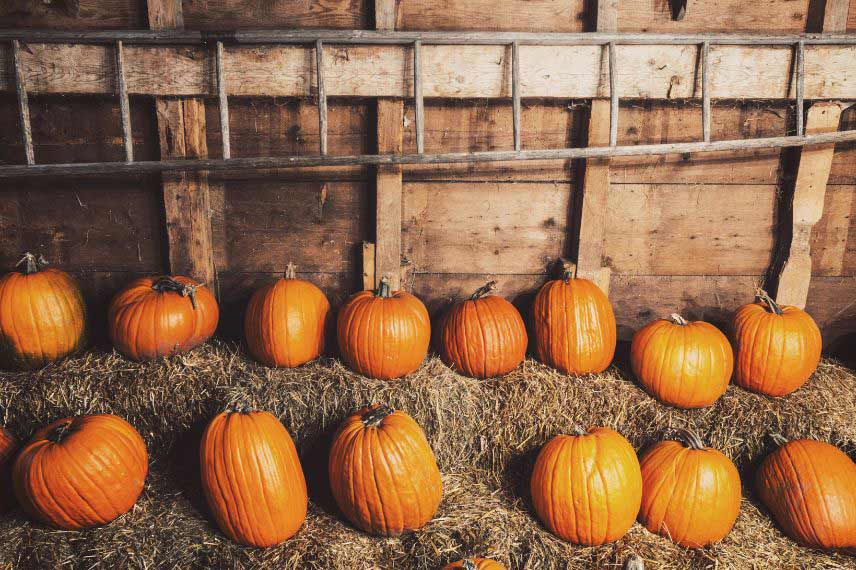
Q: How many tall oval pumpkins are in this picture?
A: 3